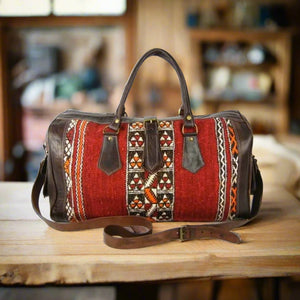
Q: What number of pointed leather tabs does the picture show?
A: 3